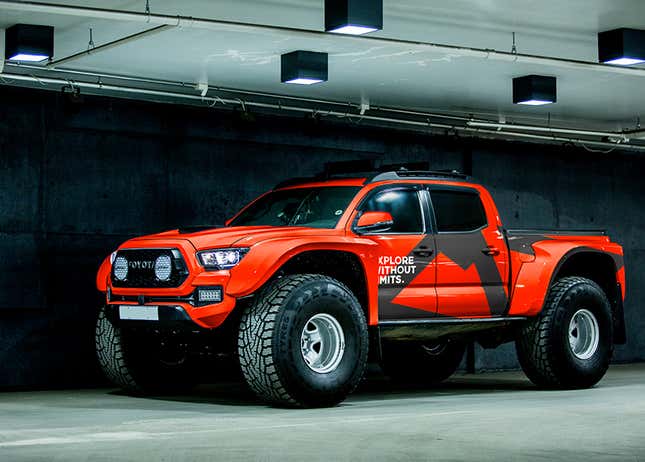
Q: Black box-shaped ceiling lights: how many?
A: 5